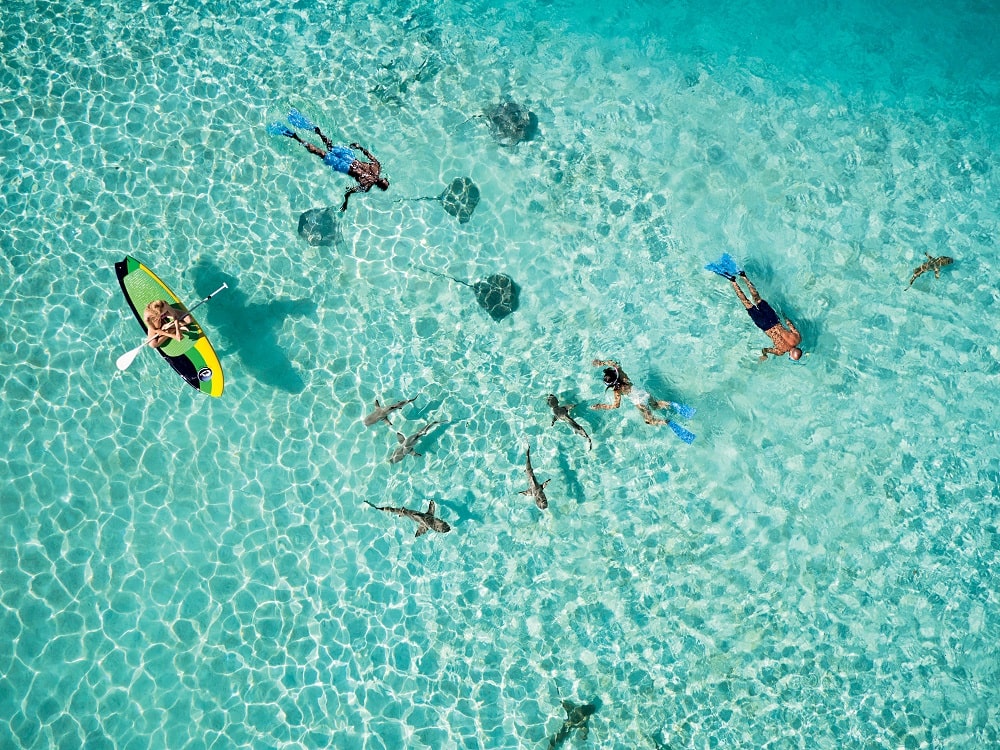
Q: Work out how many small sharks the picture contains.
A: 7